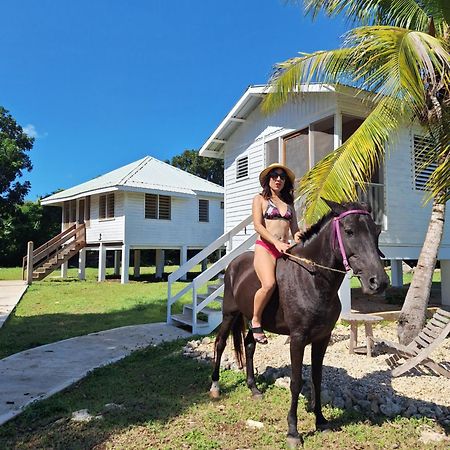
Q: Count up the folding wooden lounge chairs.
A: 1